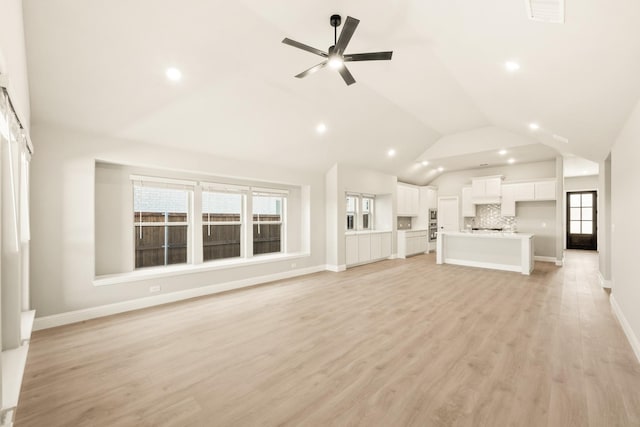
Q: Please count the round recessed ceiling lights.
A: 9